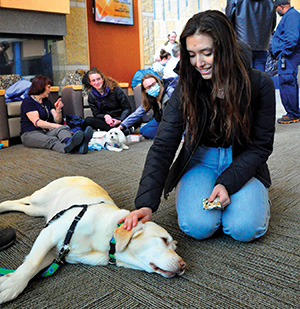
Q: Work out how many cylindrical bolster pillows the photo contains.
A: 0